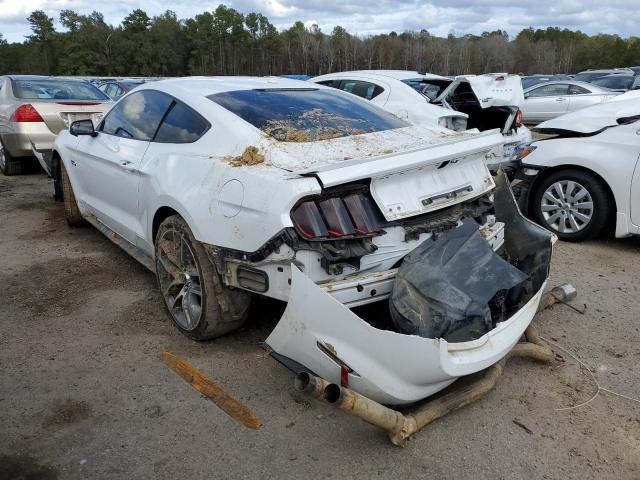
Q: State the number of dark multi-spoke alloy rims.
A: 1